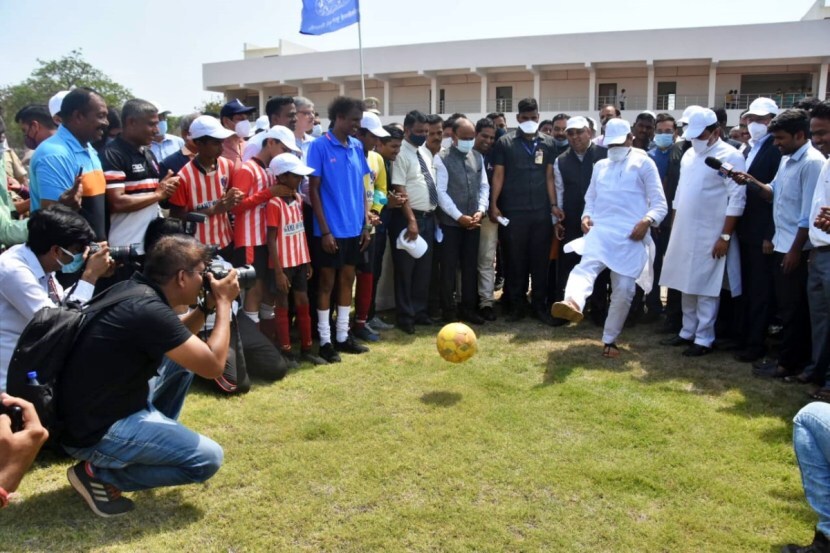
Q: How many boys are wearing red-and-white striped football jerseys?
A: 3